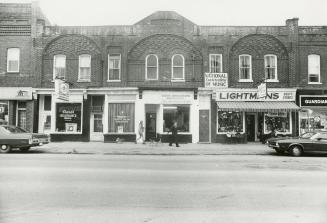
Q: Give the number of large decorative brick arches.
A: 3